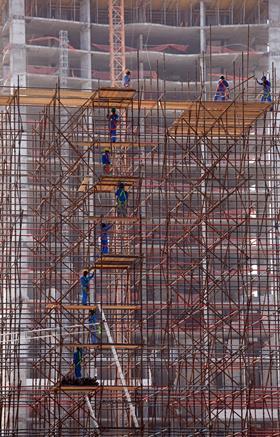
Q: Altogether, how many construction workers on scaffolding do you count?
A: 10